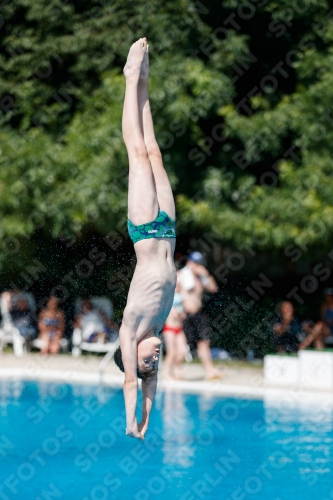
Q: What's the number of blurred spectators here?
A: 7